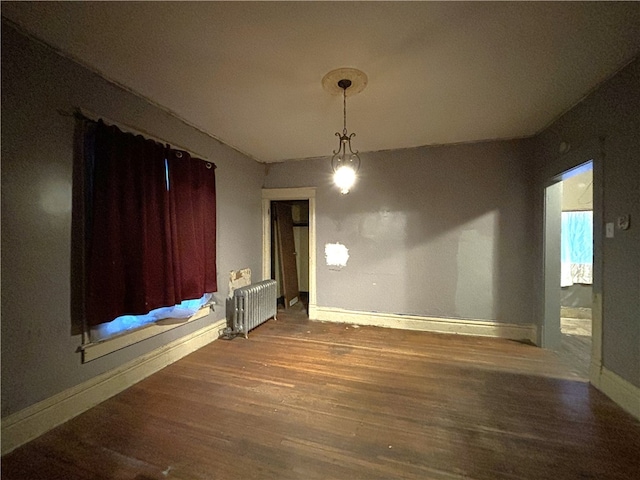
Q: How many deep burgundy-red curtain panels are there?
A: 2